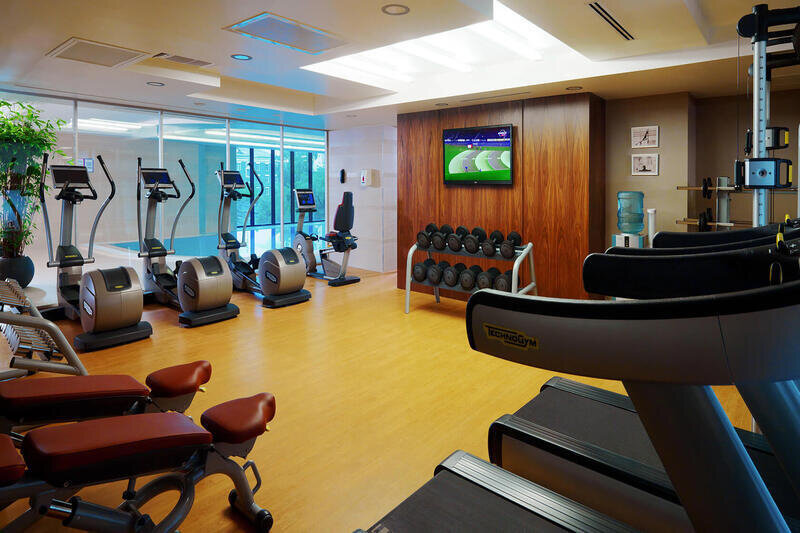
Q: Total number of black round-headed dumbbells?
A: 12